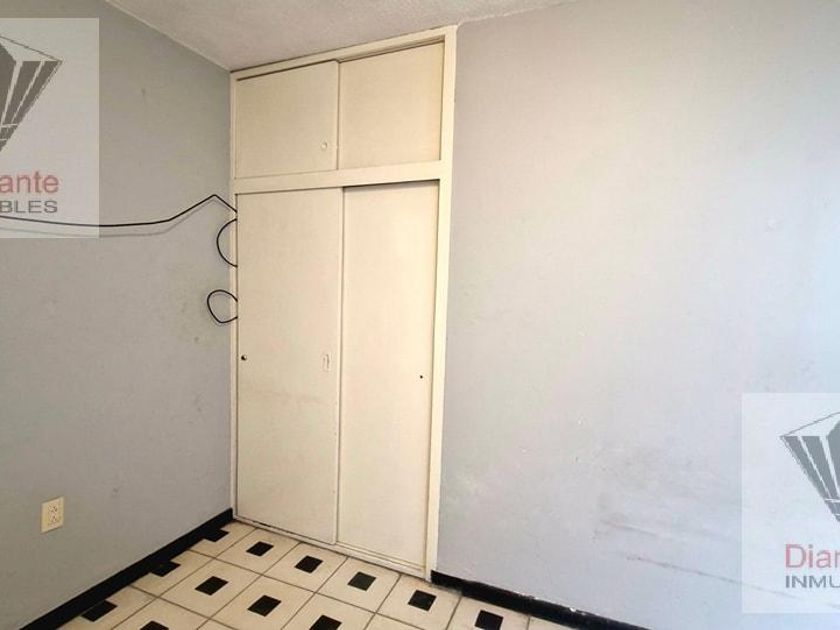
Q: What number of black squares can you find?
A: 12